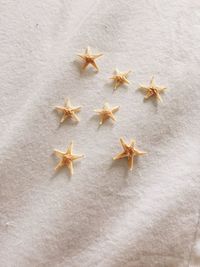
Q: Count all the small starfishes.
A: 7